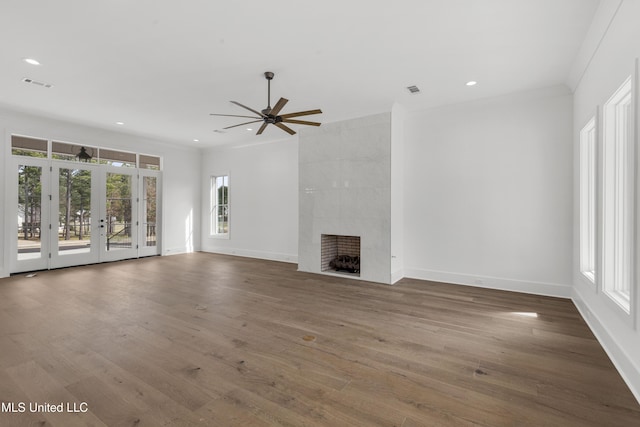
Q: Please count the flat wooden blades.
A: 8